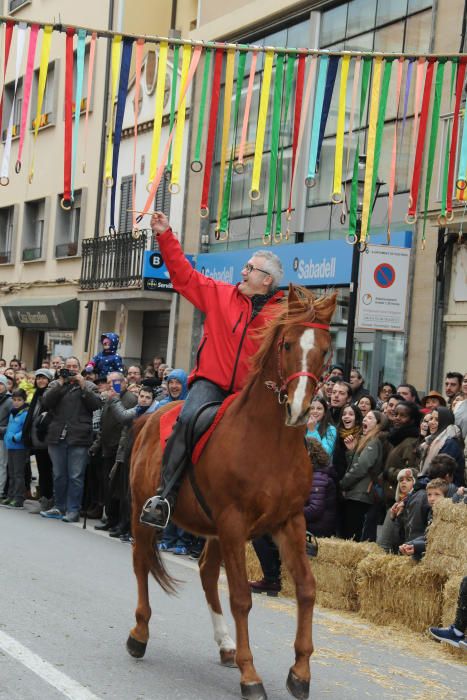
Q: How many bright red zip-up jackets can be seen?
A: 1